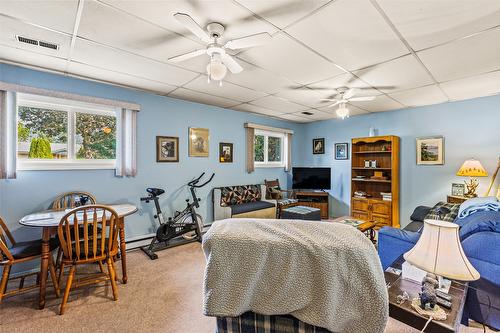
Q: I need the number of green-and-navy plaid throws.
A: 1